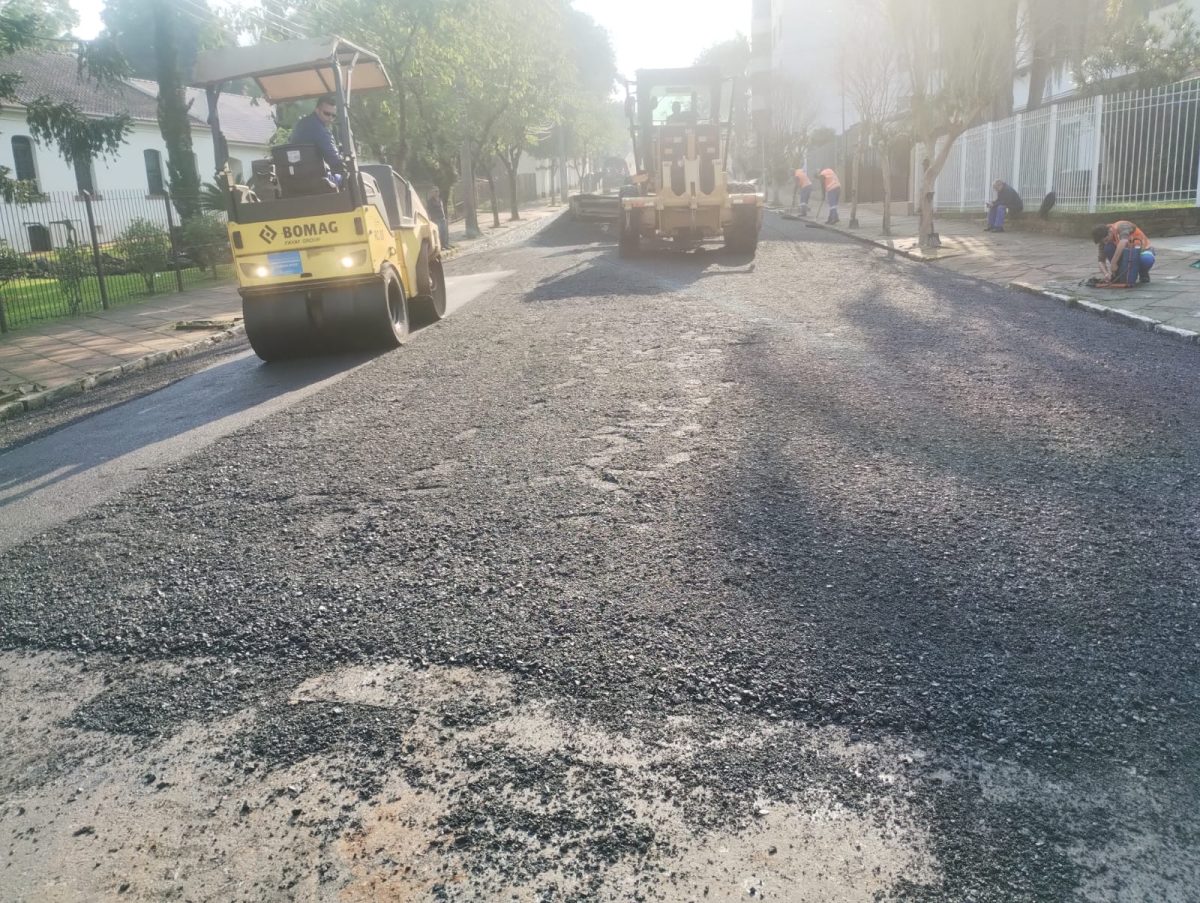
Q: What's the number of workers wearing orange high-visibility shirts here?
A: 3